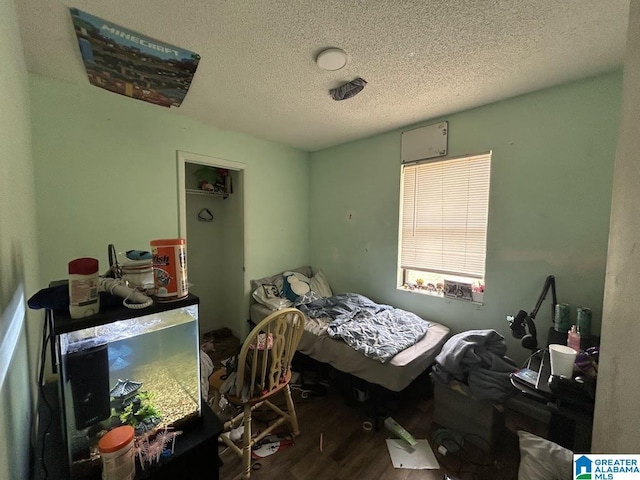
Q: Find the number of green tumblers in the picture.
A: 2